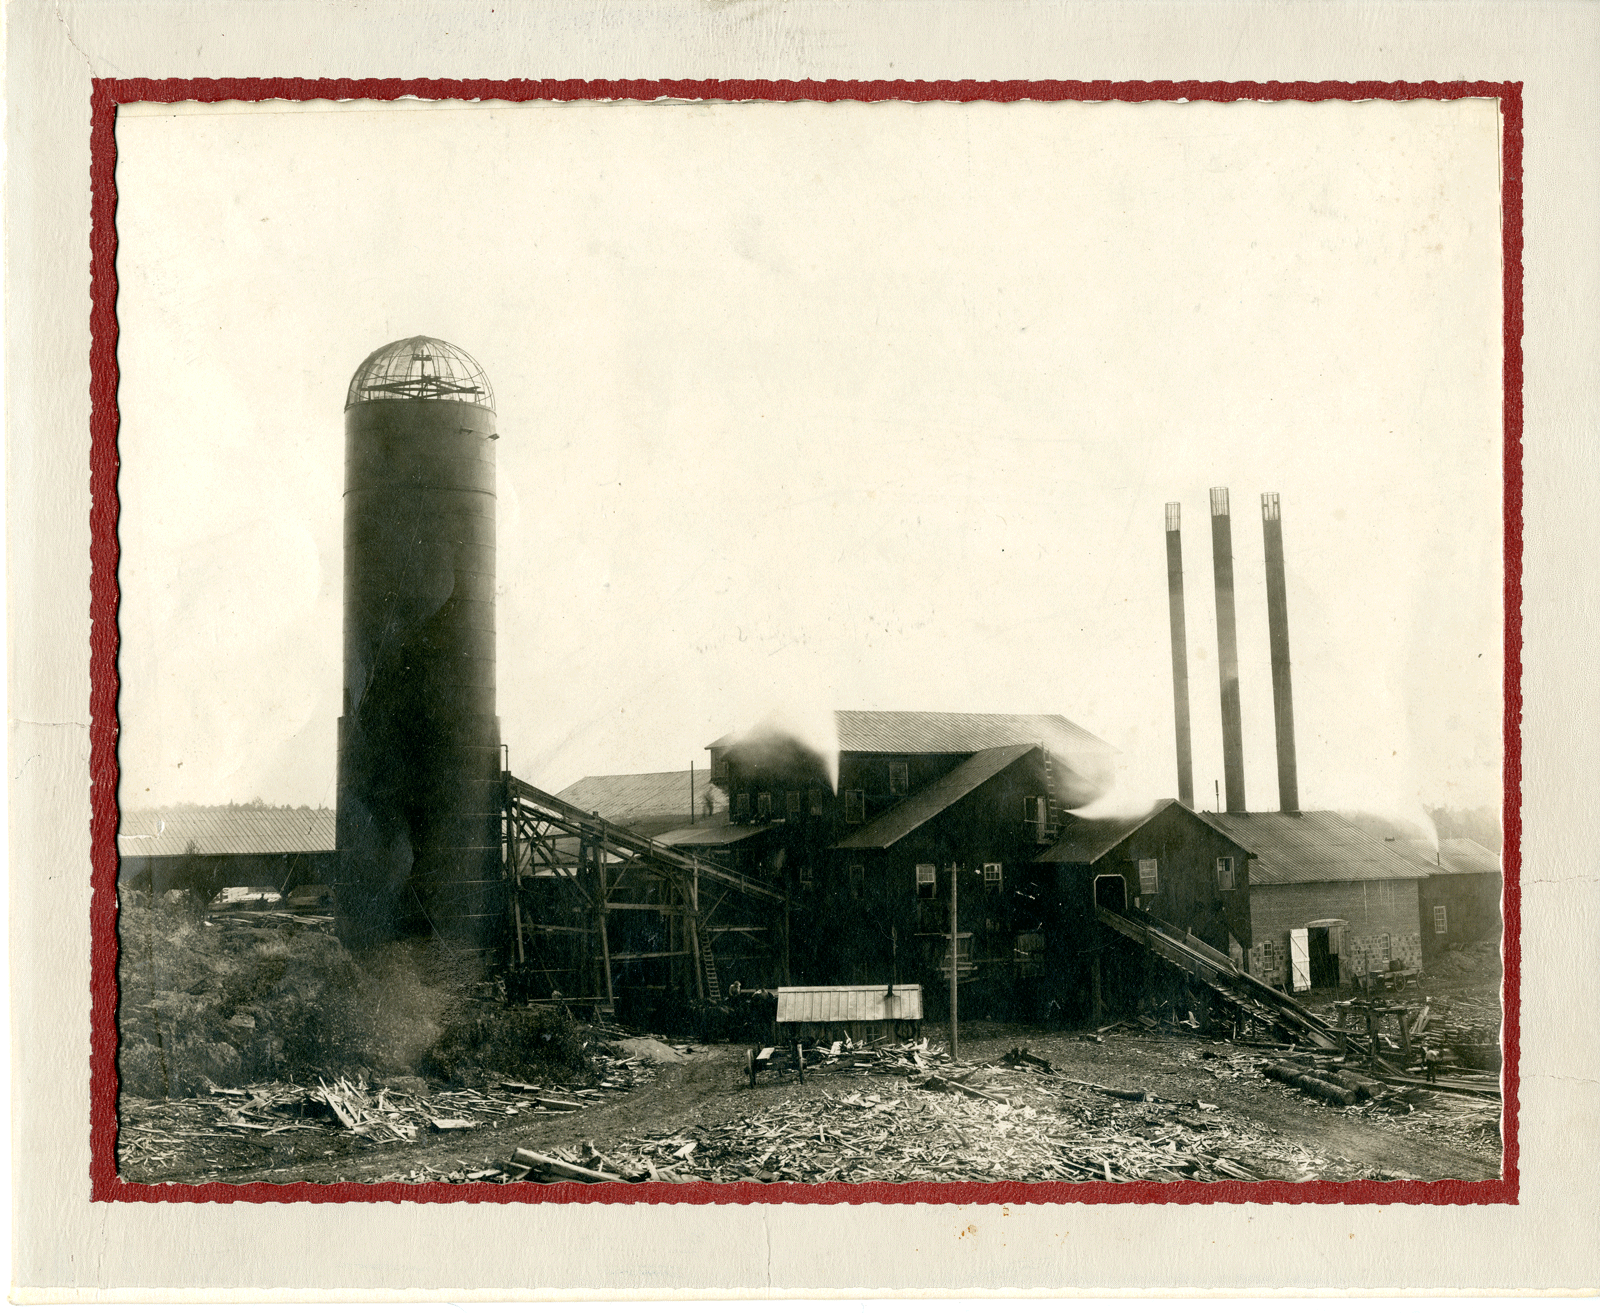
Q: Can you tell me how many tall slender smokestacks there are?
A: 3